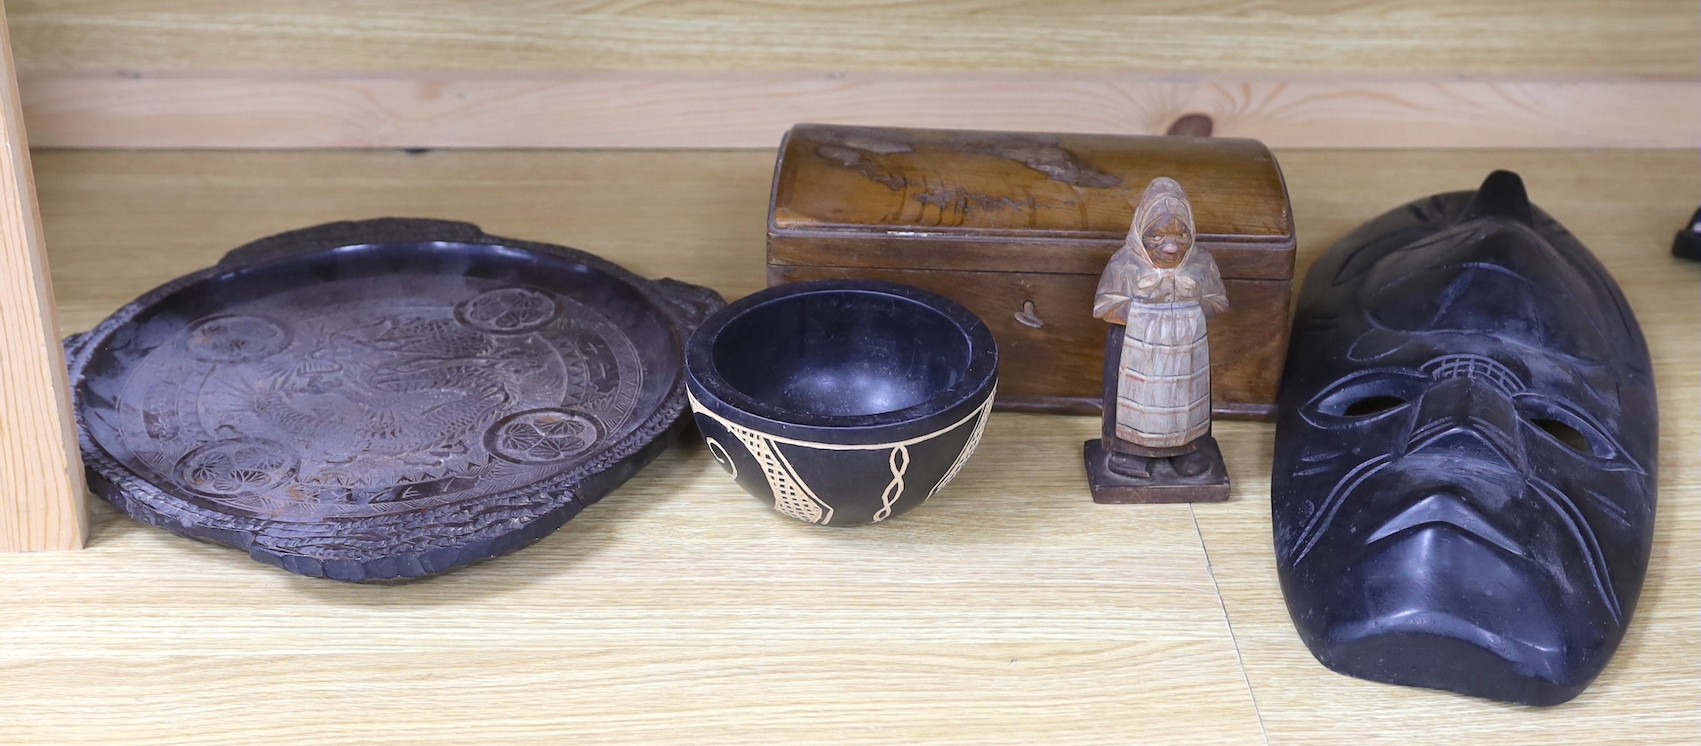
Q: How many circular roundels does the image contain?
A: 4